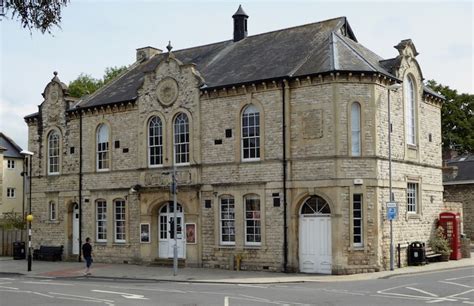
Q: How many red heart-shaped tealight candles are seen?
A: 0